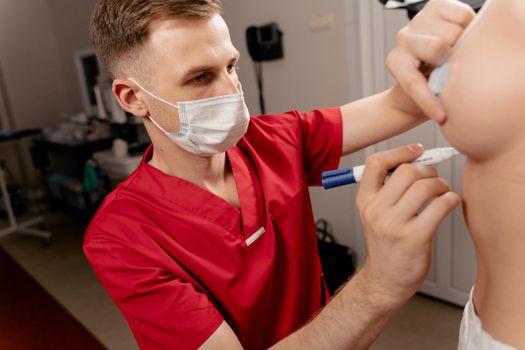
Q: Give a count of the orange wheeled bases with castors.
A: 0